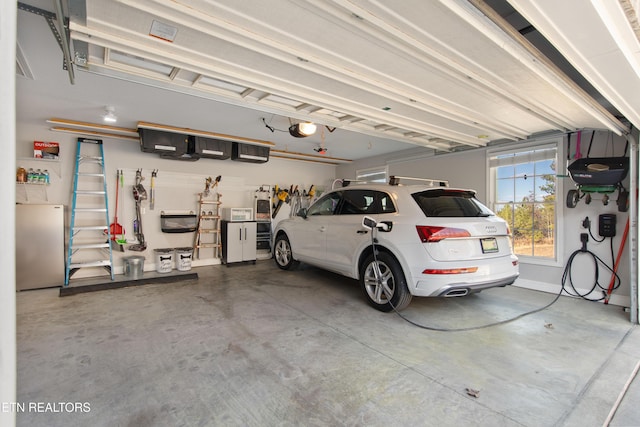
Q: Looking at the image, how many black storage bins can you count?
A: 3